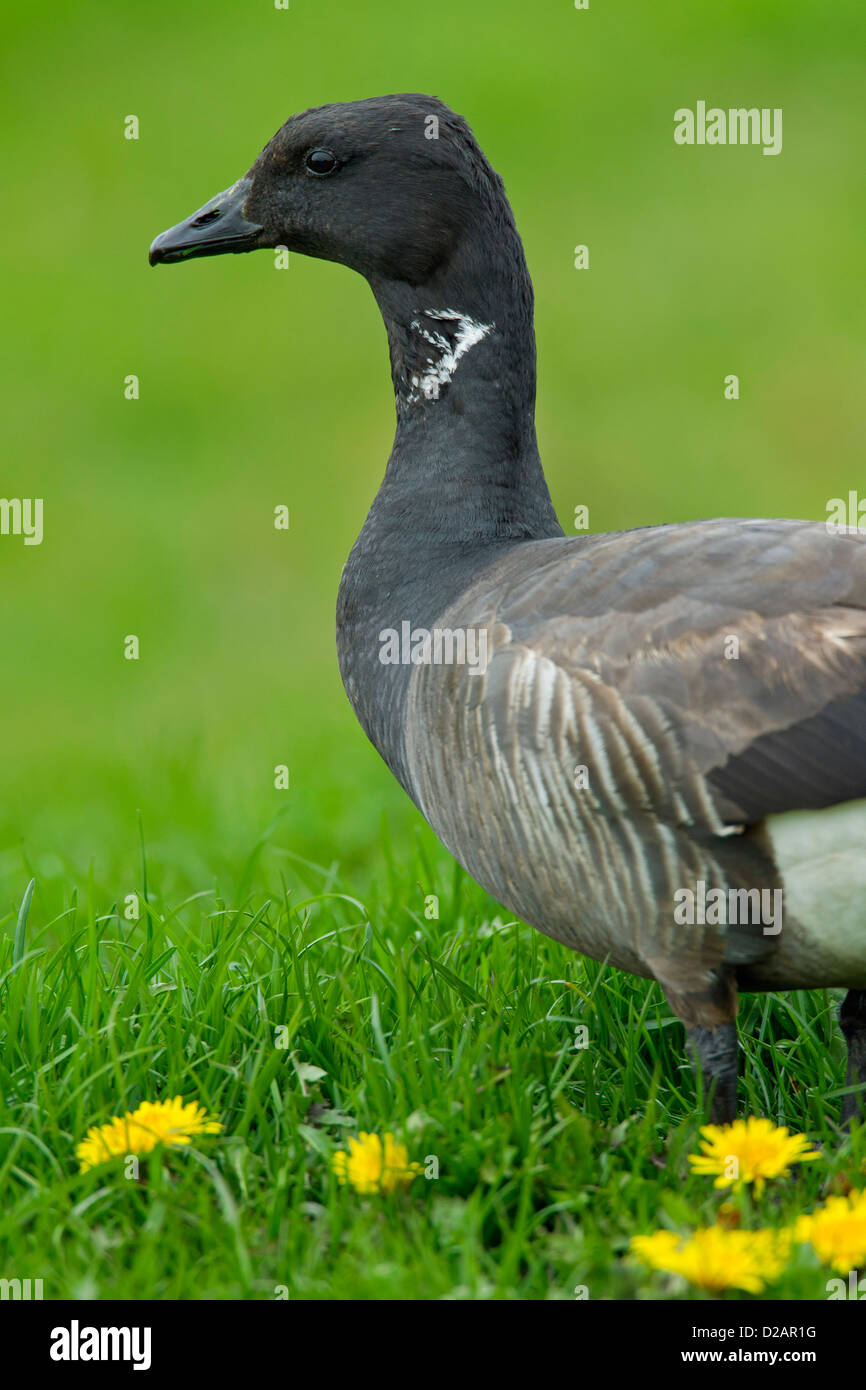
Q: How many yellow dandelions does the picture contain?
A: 5